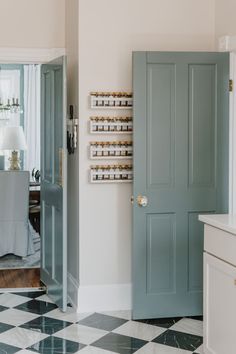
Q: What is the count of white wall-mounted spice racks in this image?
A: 4